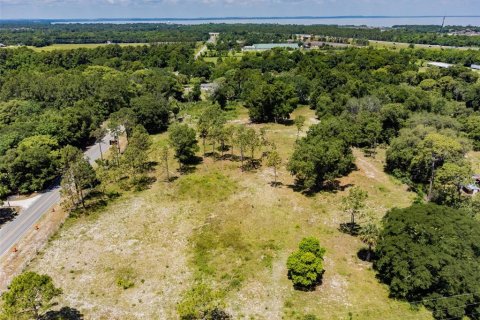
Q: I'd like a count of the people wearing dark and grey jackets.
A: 0